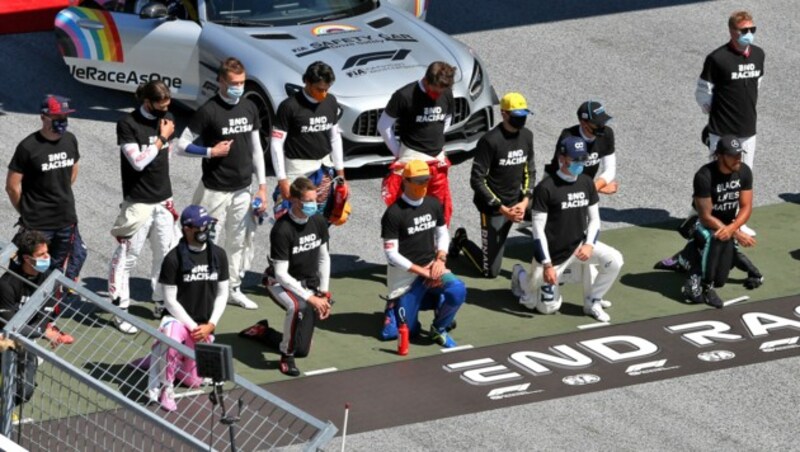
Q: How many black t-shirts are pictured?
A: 14